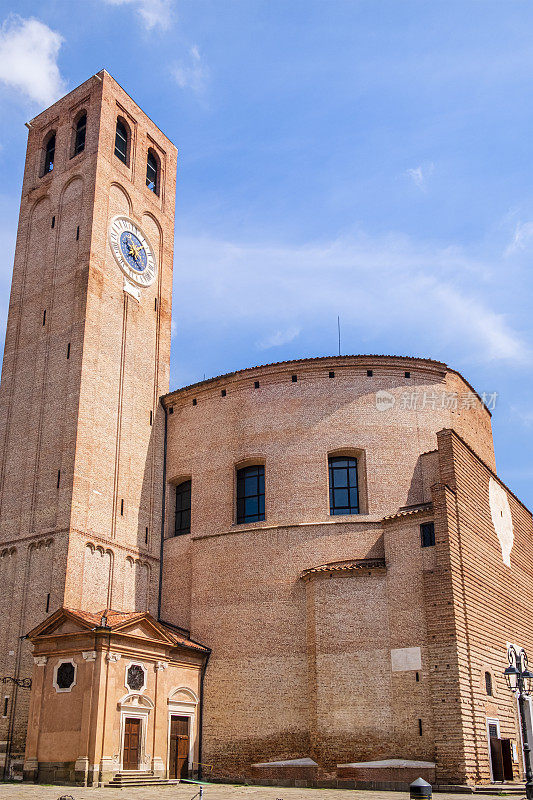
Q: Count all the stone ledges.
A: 2